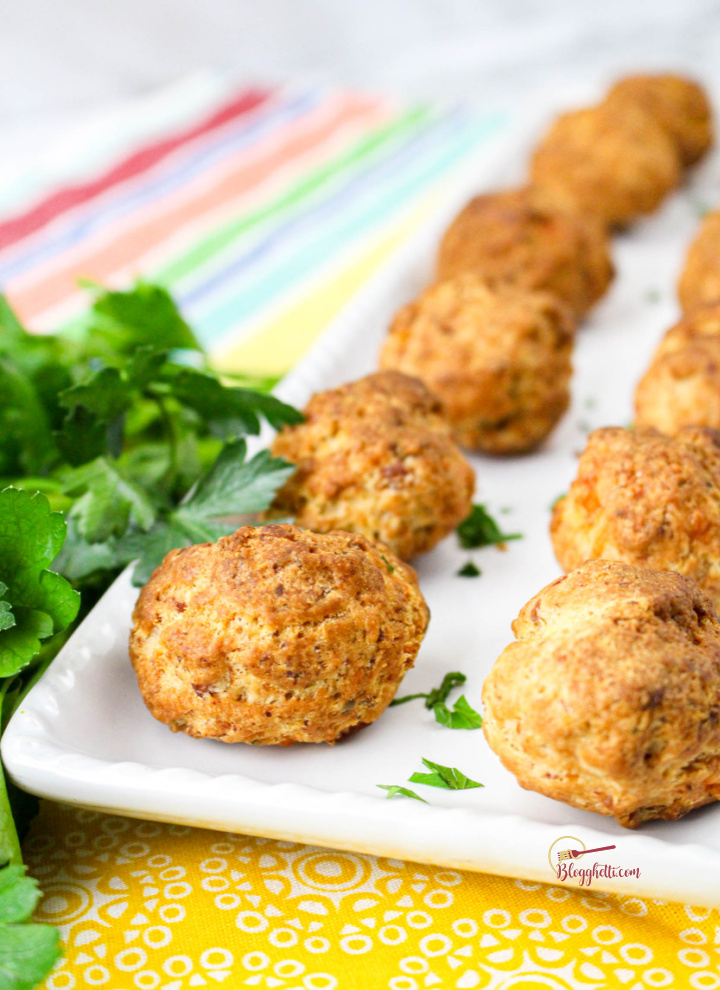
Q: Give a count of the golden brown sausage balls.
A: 10